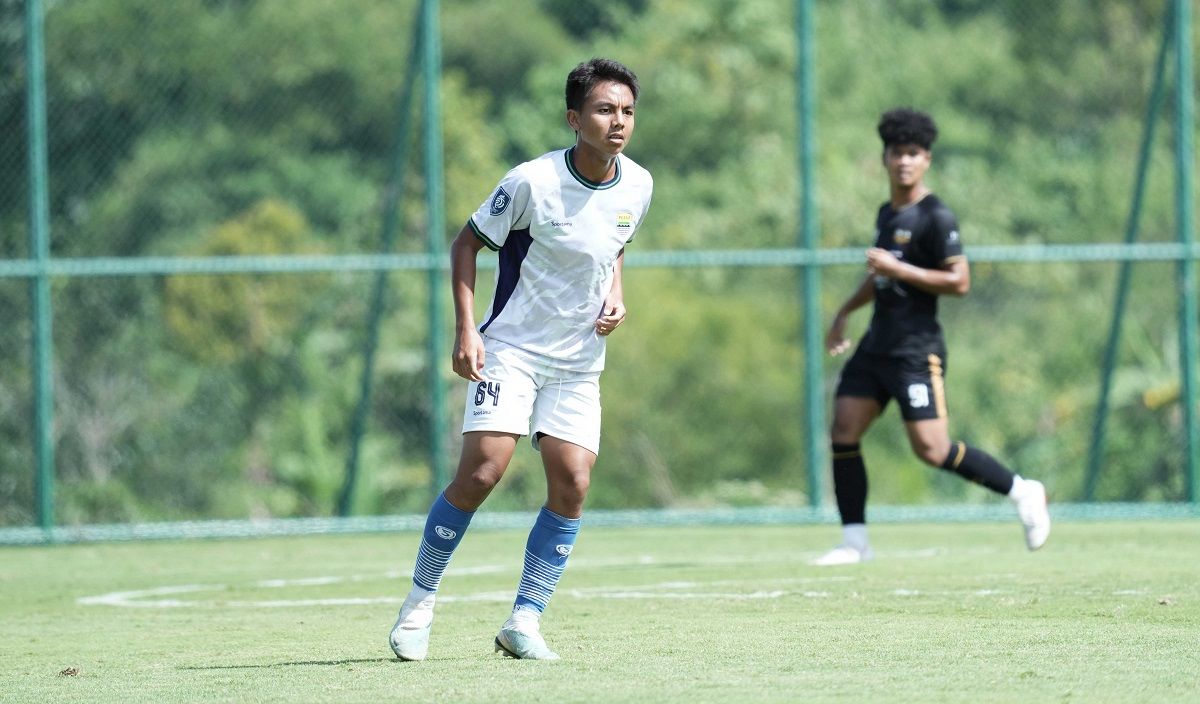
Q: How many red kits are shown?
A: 0